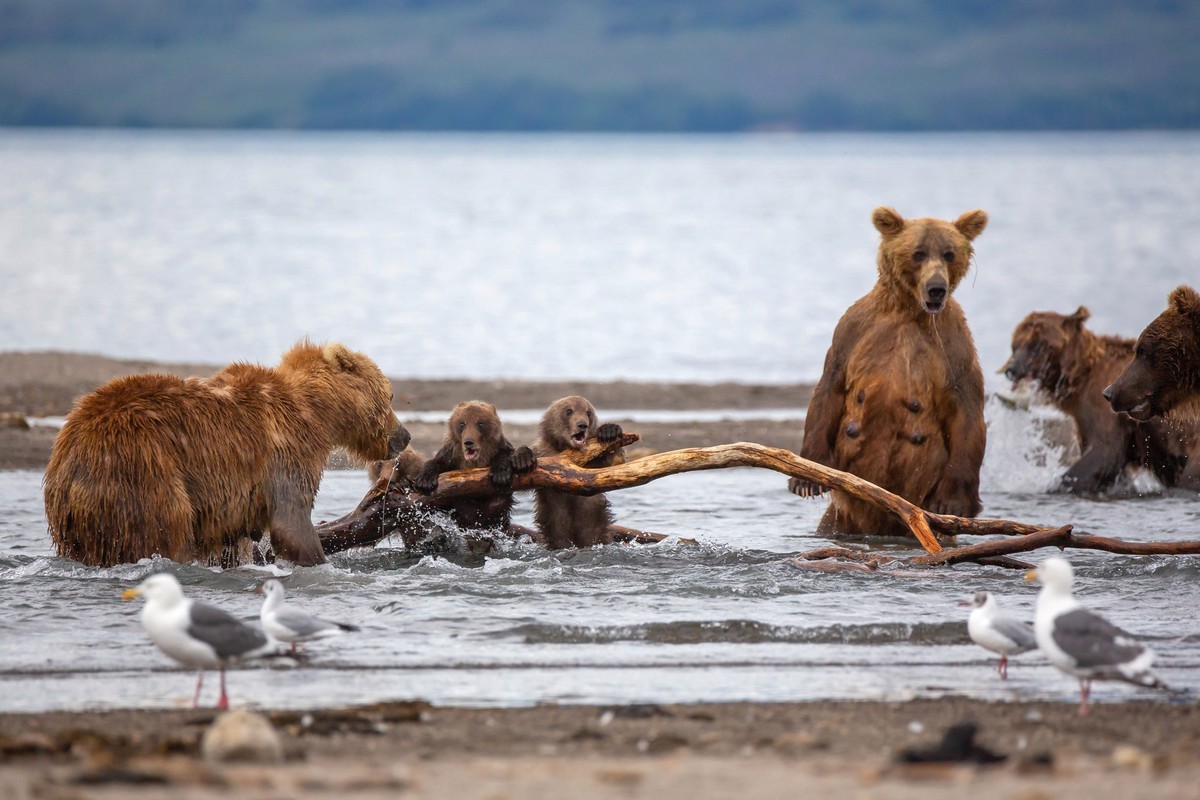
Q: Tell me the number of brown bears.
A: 7